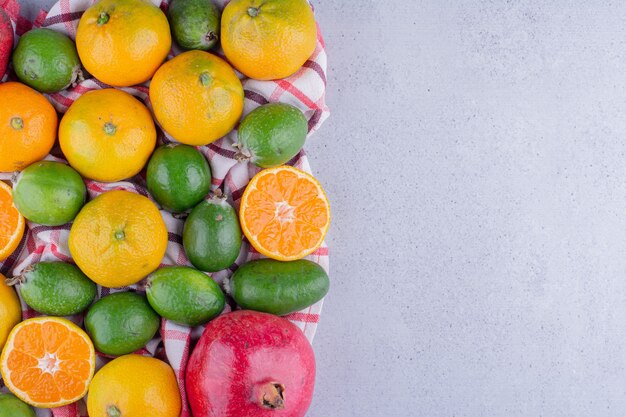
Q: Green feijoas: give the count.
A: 11